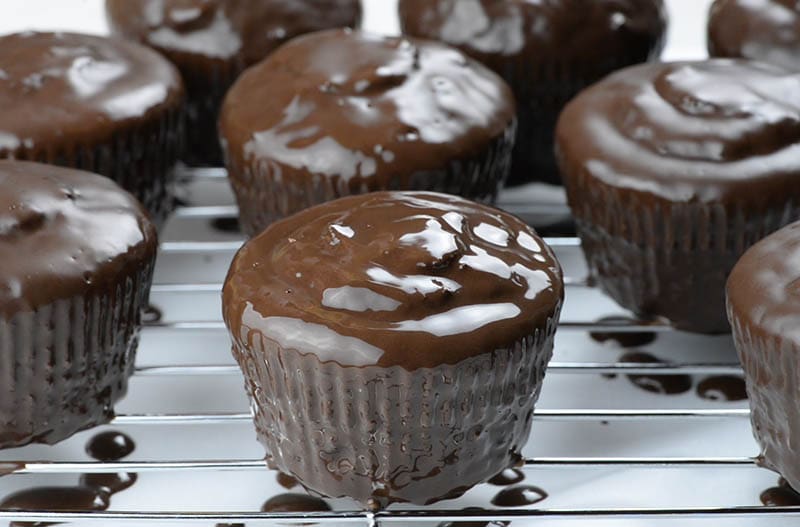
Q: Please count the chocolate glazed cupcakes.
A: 9